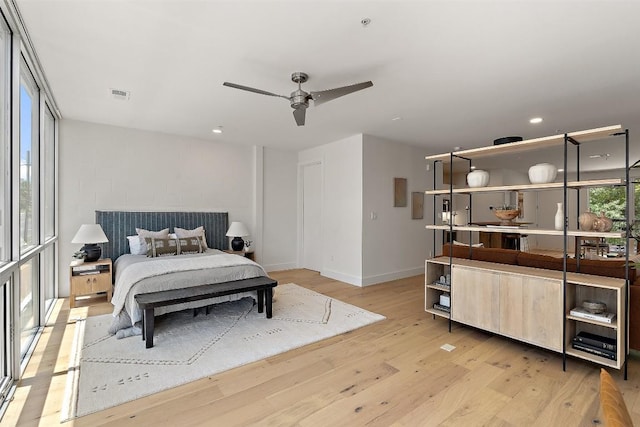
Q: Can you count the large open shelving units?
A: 1